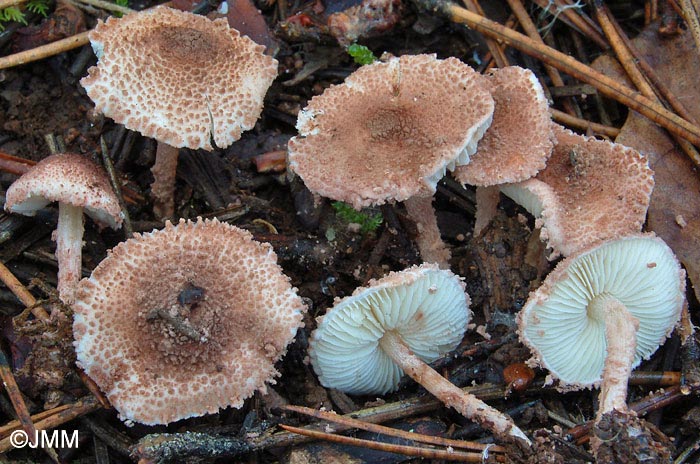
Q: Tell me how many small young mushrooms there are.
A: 1